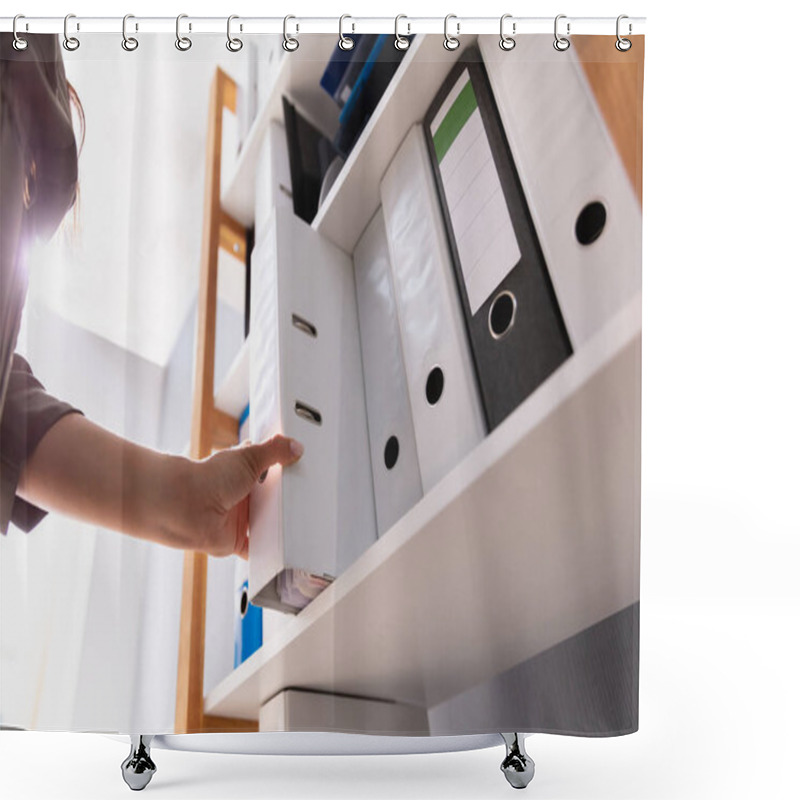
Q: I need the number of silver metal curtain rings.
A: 12